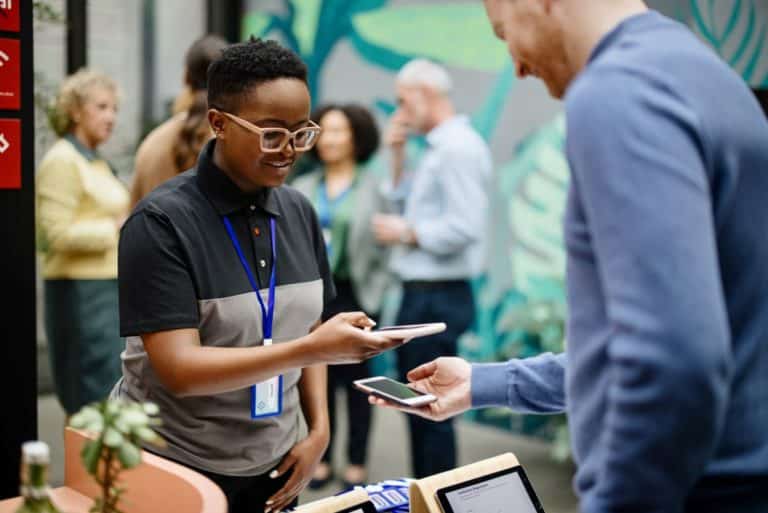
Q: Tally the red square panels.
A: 3